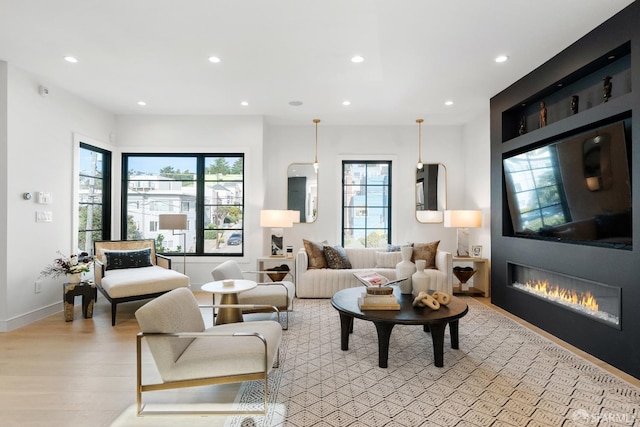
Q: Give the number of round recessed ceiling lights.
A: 8